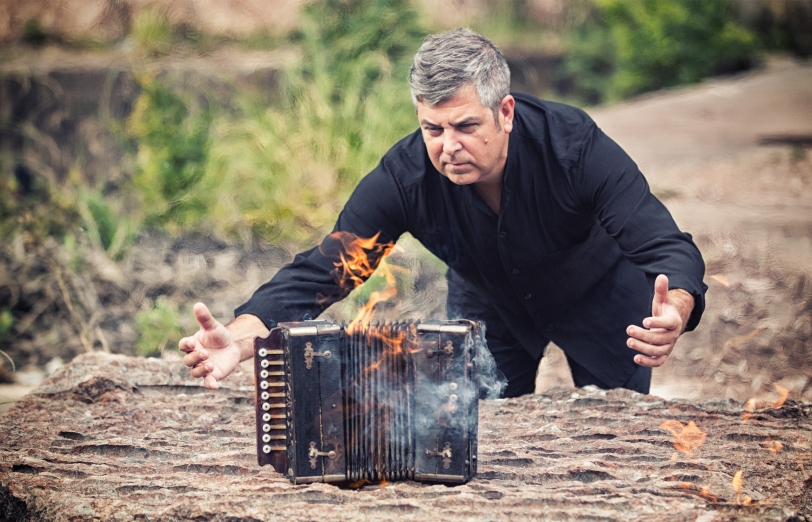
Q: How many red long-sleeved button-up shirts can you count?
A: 0